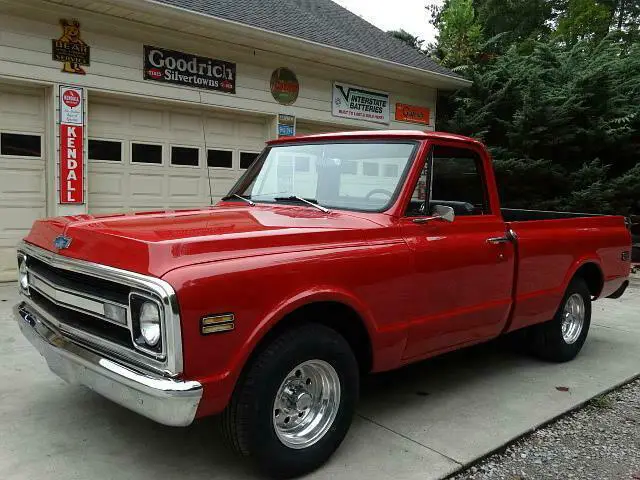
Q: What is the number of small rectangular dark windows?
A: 6